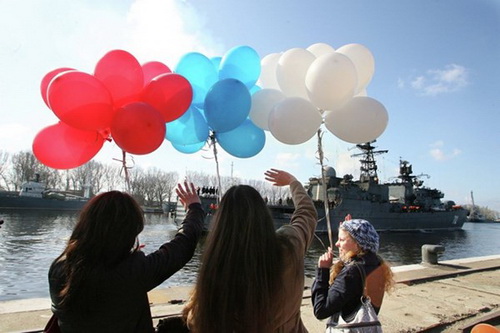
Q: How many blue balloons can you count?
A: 8